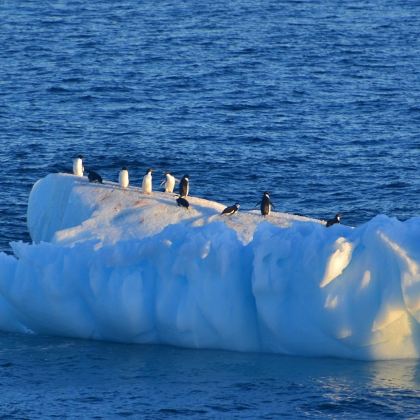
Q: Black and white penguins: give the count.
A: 10